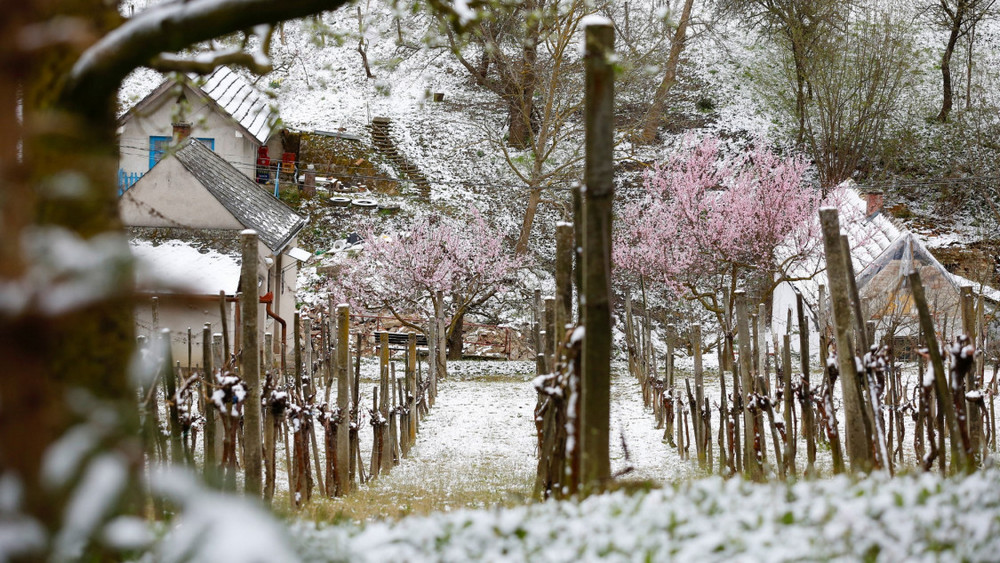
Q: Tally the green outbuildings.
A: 0